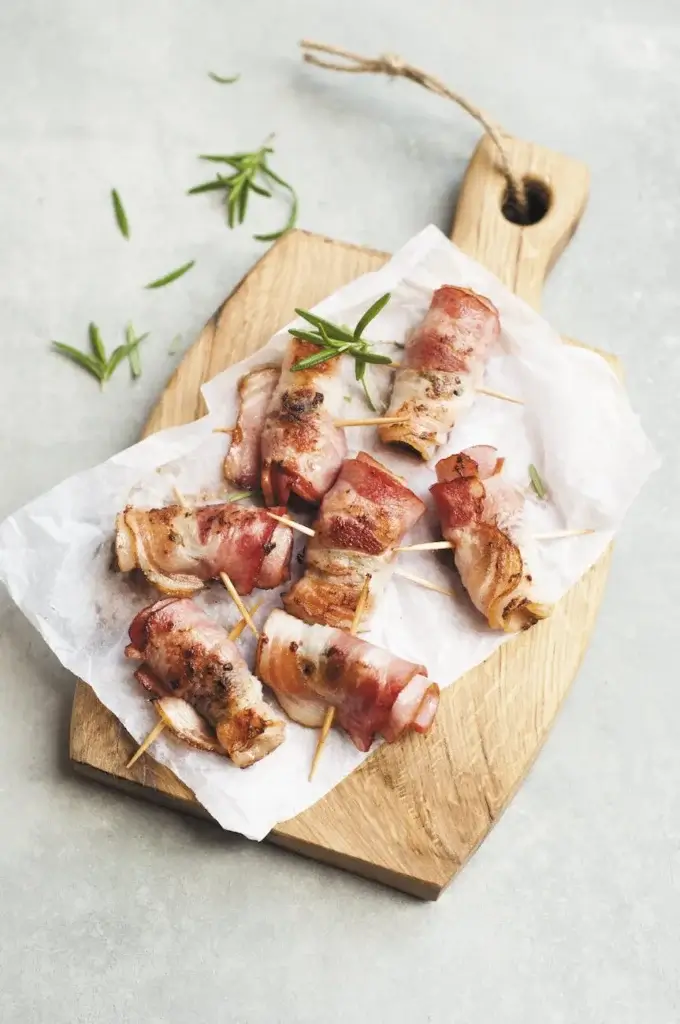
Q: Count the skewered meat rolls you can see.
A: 7